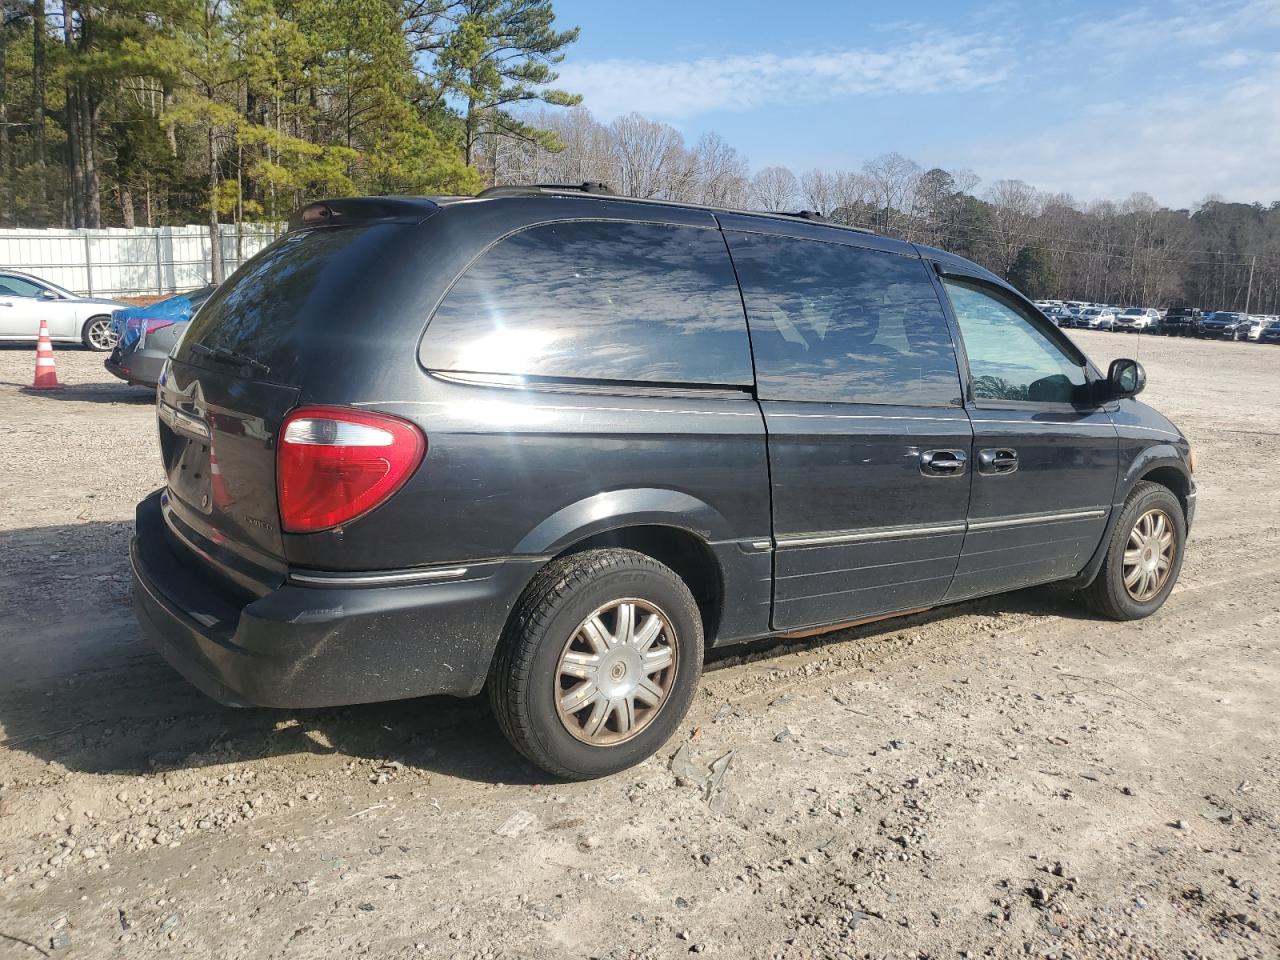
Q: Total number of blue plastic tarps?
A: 1